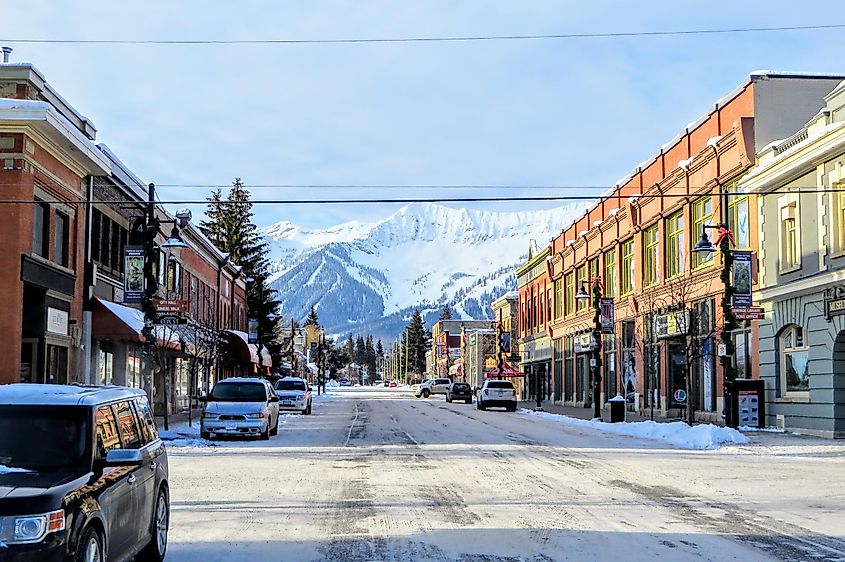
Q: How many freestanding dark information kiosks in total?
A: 1